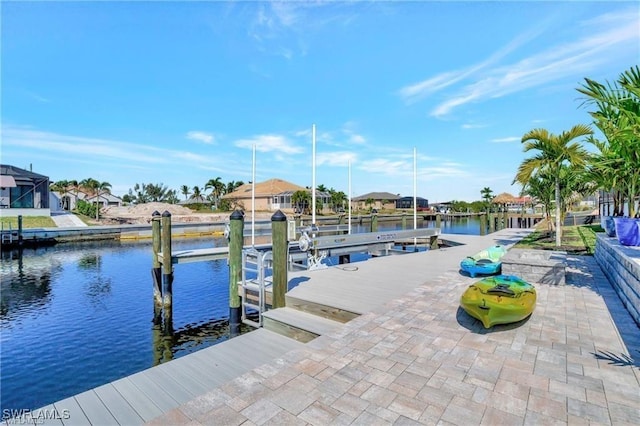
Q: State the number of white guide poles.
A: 4